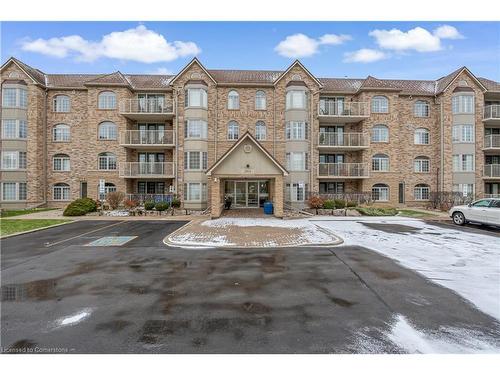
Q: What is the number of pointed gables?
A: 5